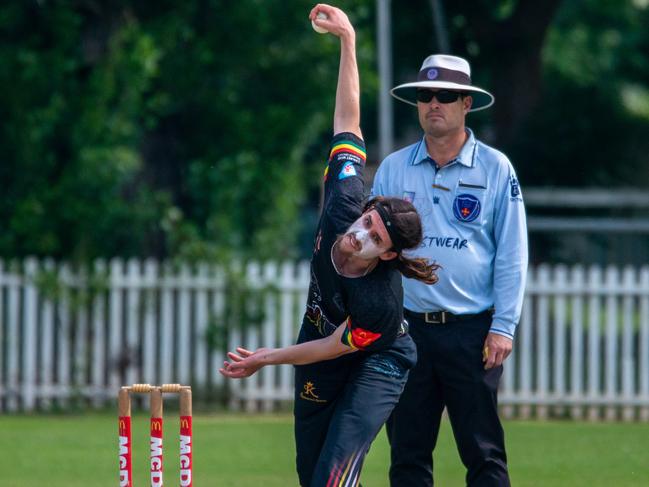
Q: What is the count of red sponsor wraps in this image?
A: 3